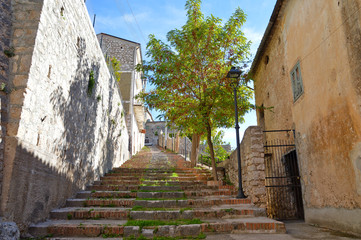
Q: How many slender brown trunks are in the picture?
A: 2